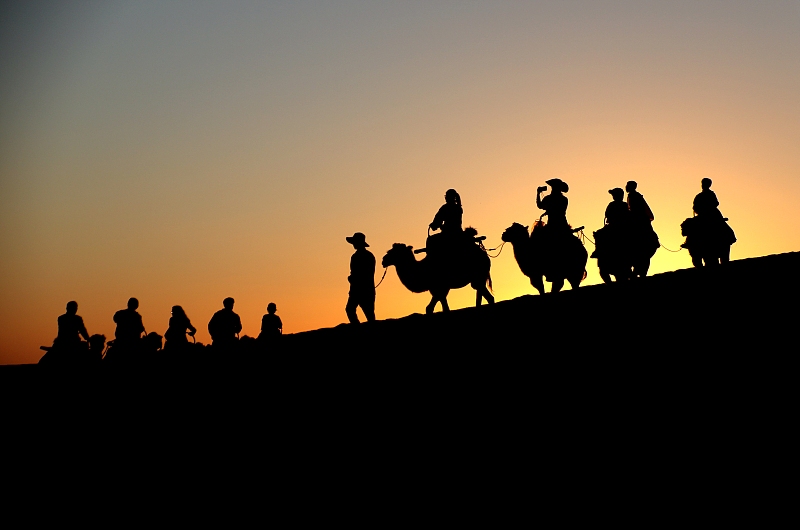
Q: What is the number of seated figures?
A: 10